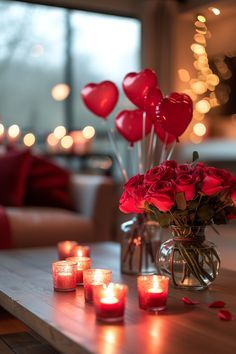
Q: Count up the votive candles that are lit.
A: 7